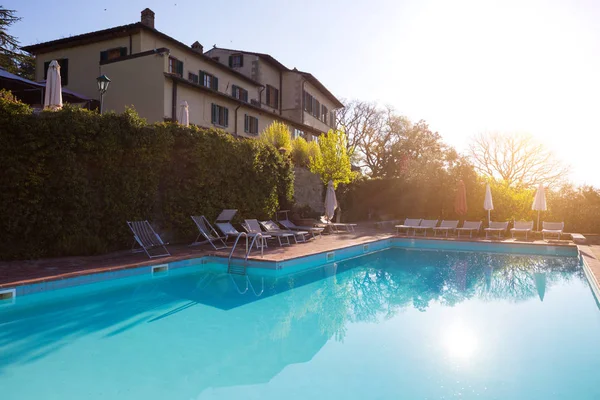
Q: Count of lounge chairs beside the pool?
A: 14